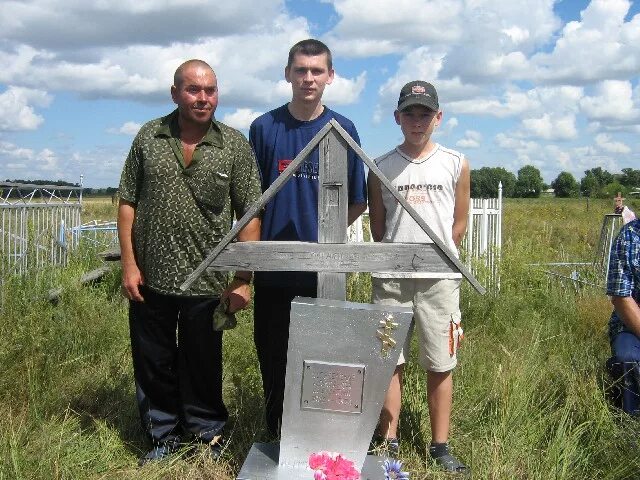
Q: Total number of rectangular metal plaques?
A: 1